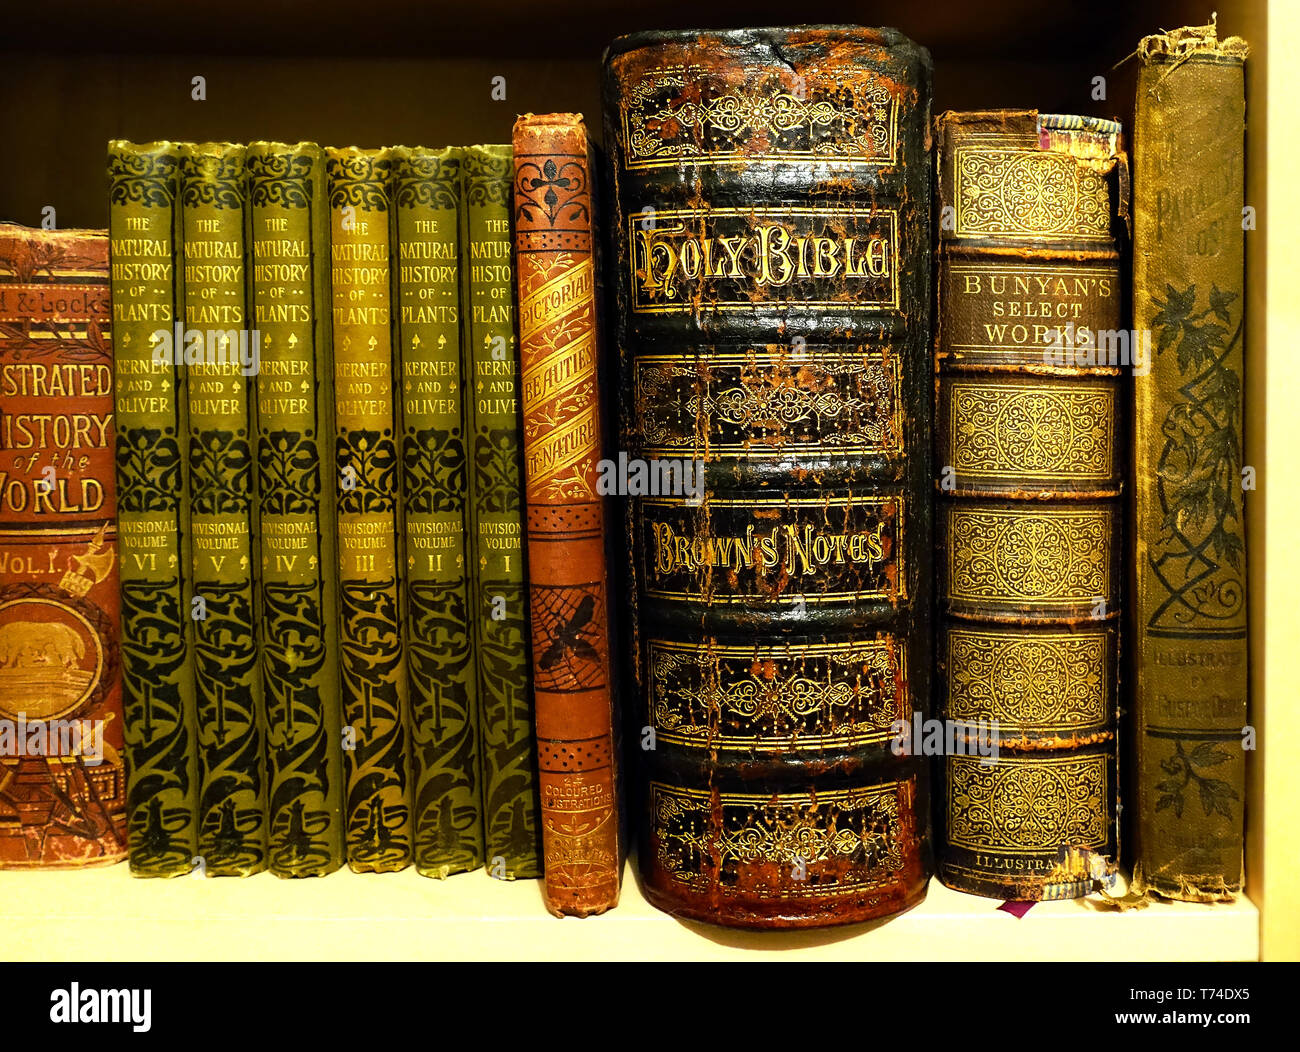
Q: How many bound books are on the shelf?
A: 11